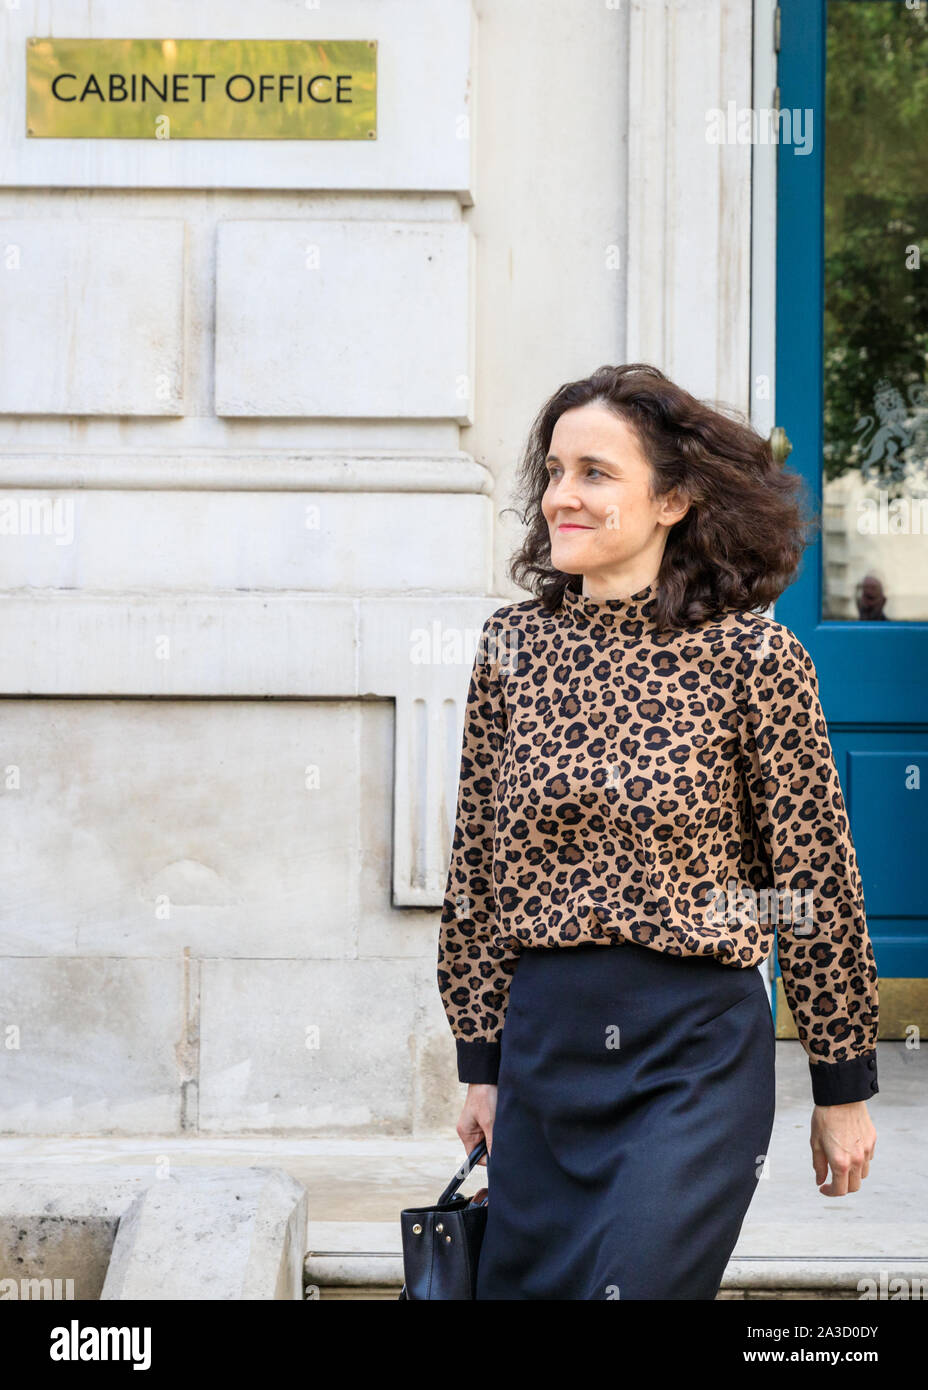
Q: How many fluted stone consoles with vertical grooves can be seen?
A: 1